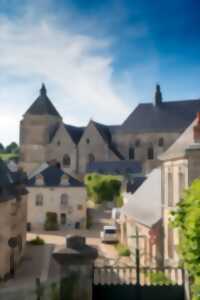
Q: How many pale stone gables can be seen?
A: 2